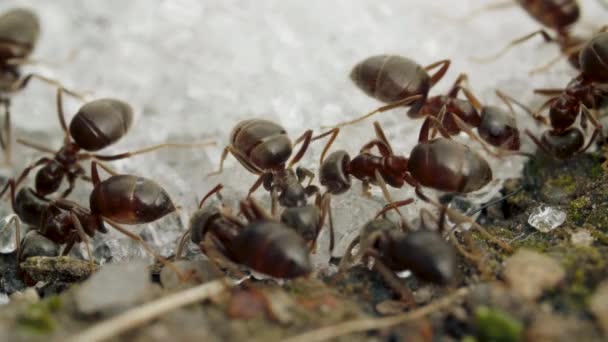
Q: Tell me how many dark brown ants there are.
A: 10